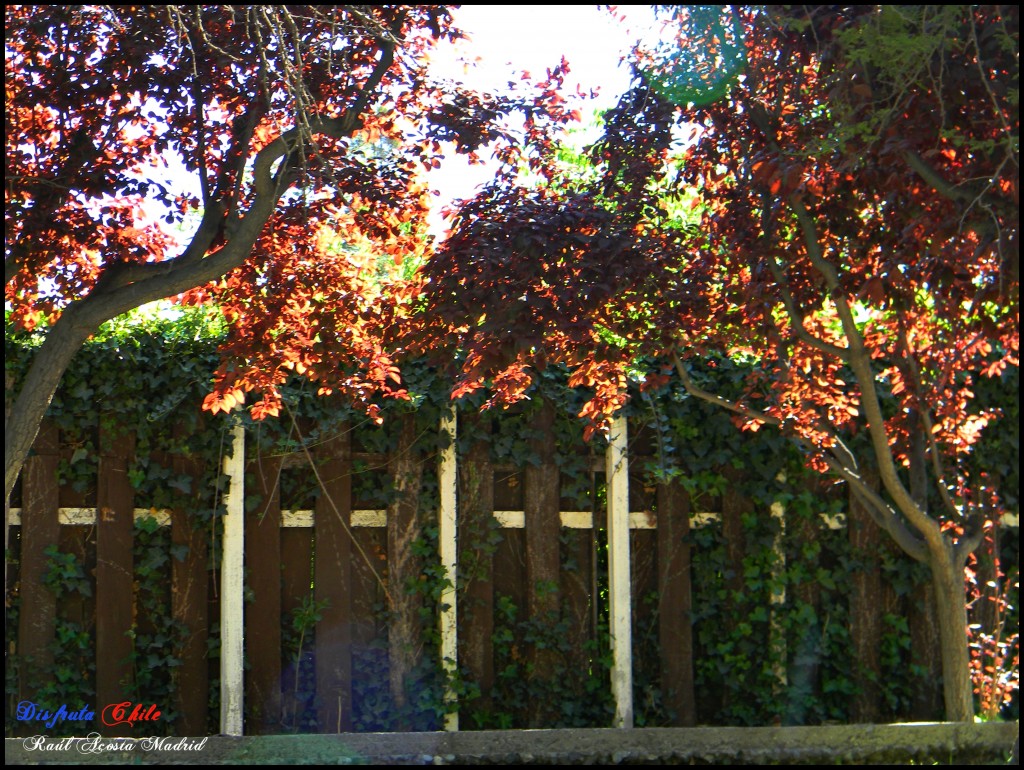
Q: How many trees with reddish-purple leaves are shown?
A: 2